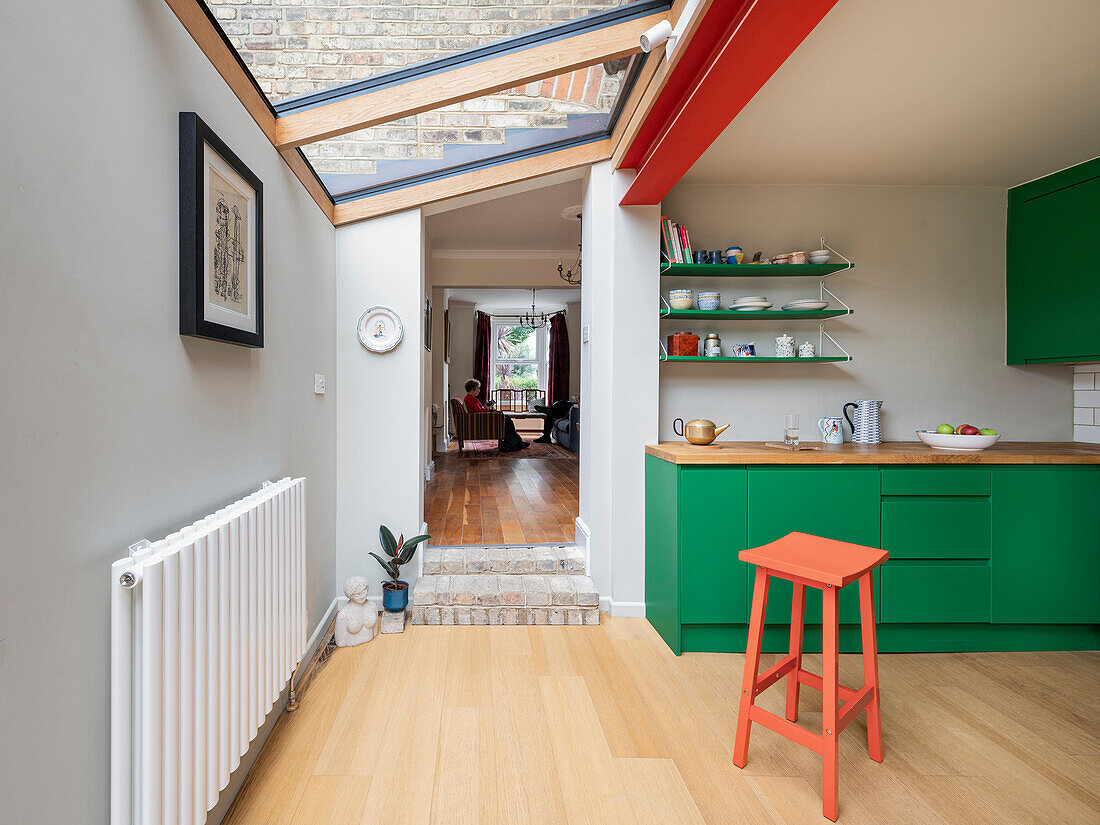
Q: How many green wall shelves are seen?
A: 3